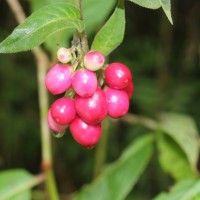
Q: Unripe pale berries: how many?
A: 2